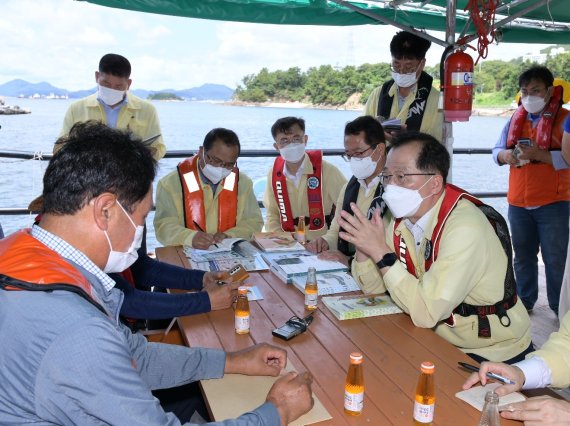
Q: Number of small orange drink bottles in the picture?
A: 5